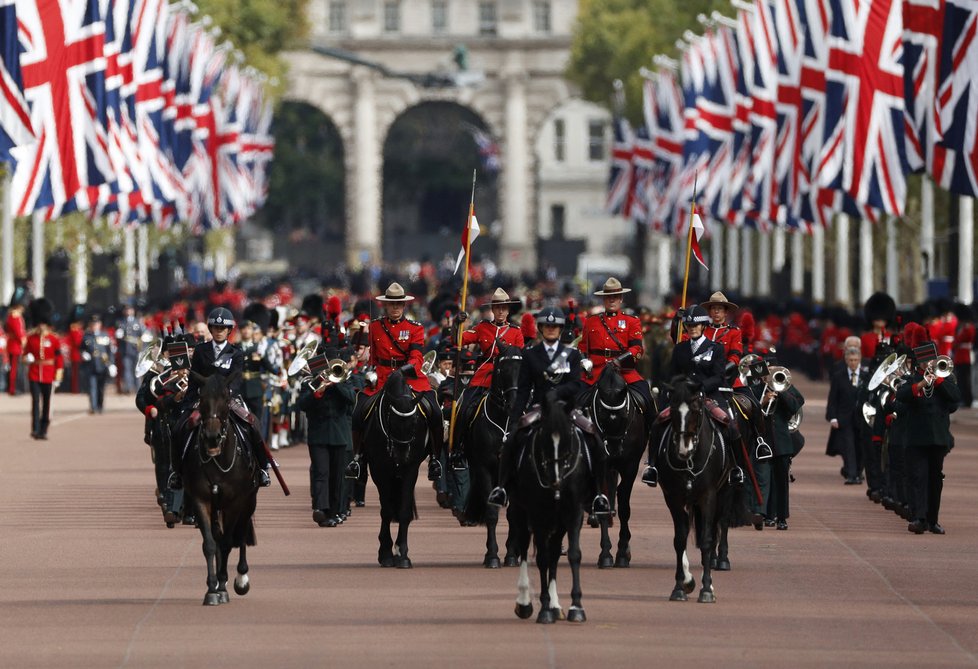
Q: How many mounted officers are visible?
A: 7